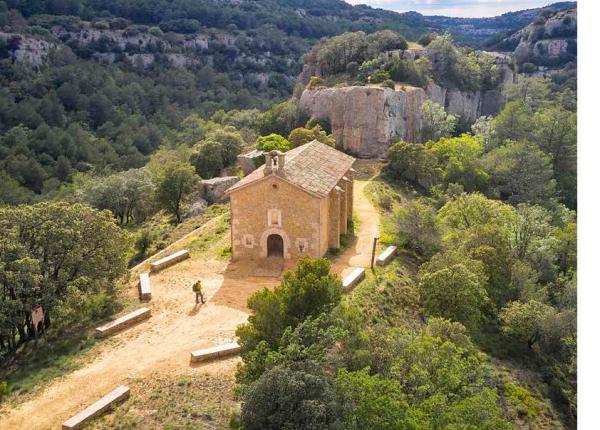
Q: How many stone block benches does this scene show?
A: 7